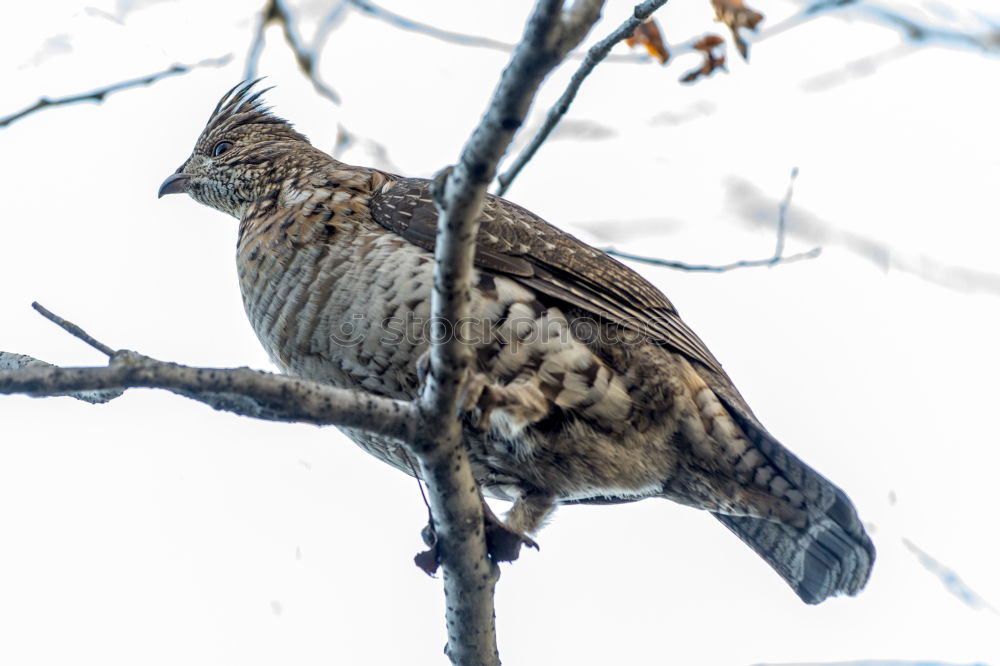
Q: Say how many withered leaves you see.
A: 3